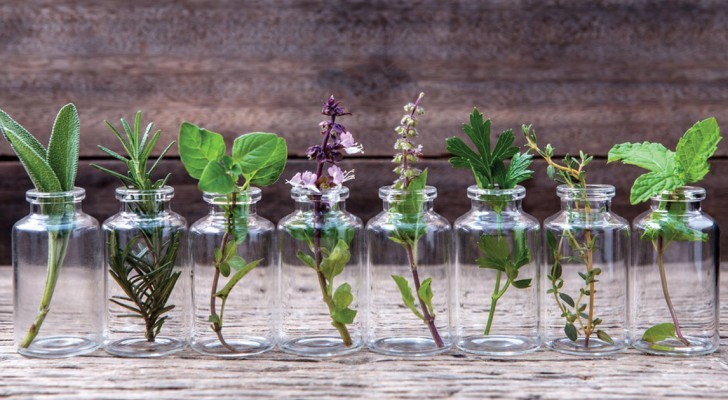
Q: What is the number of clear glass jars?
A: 8